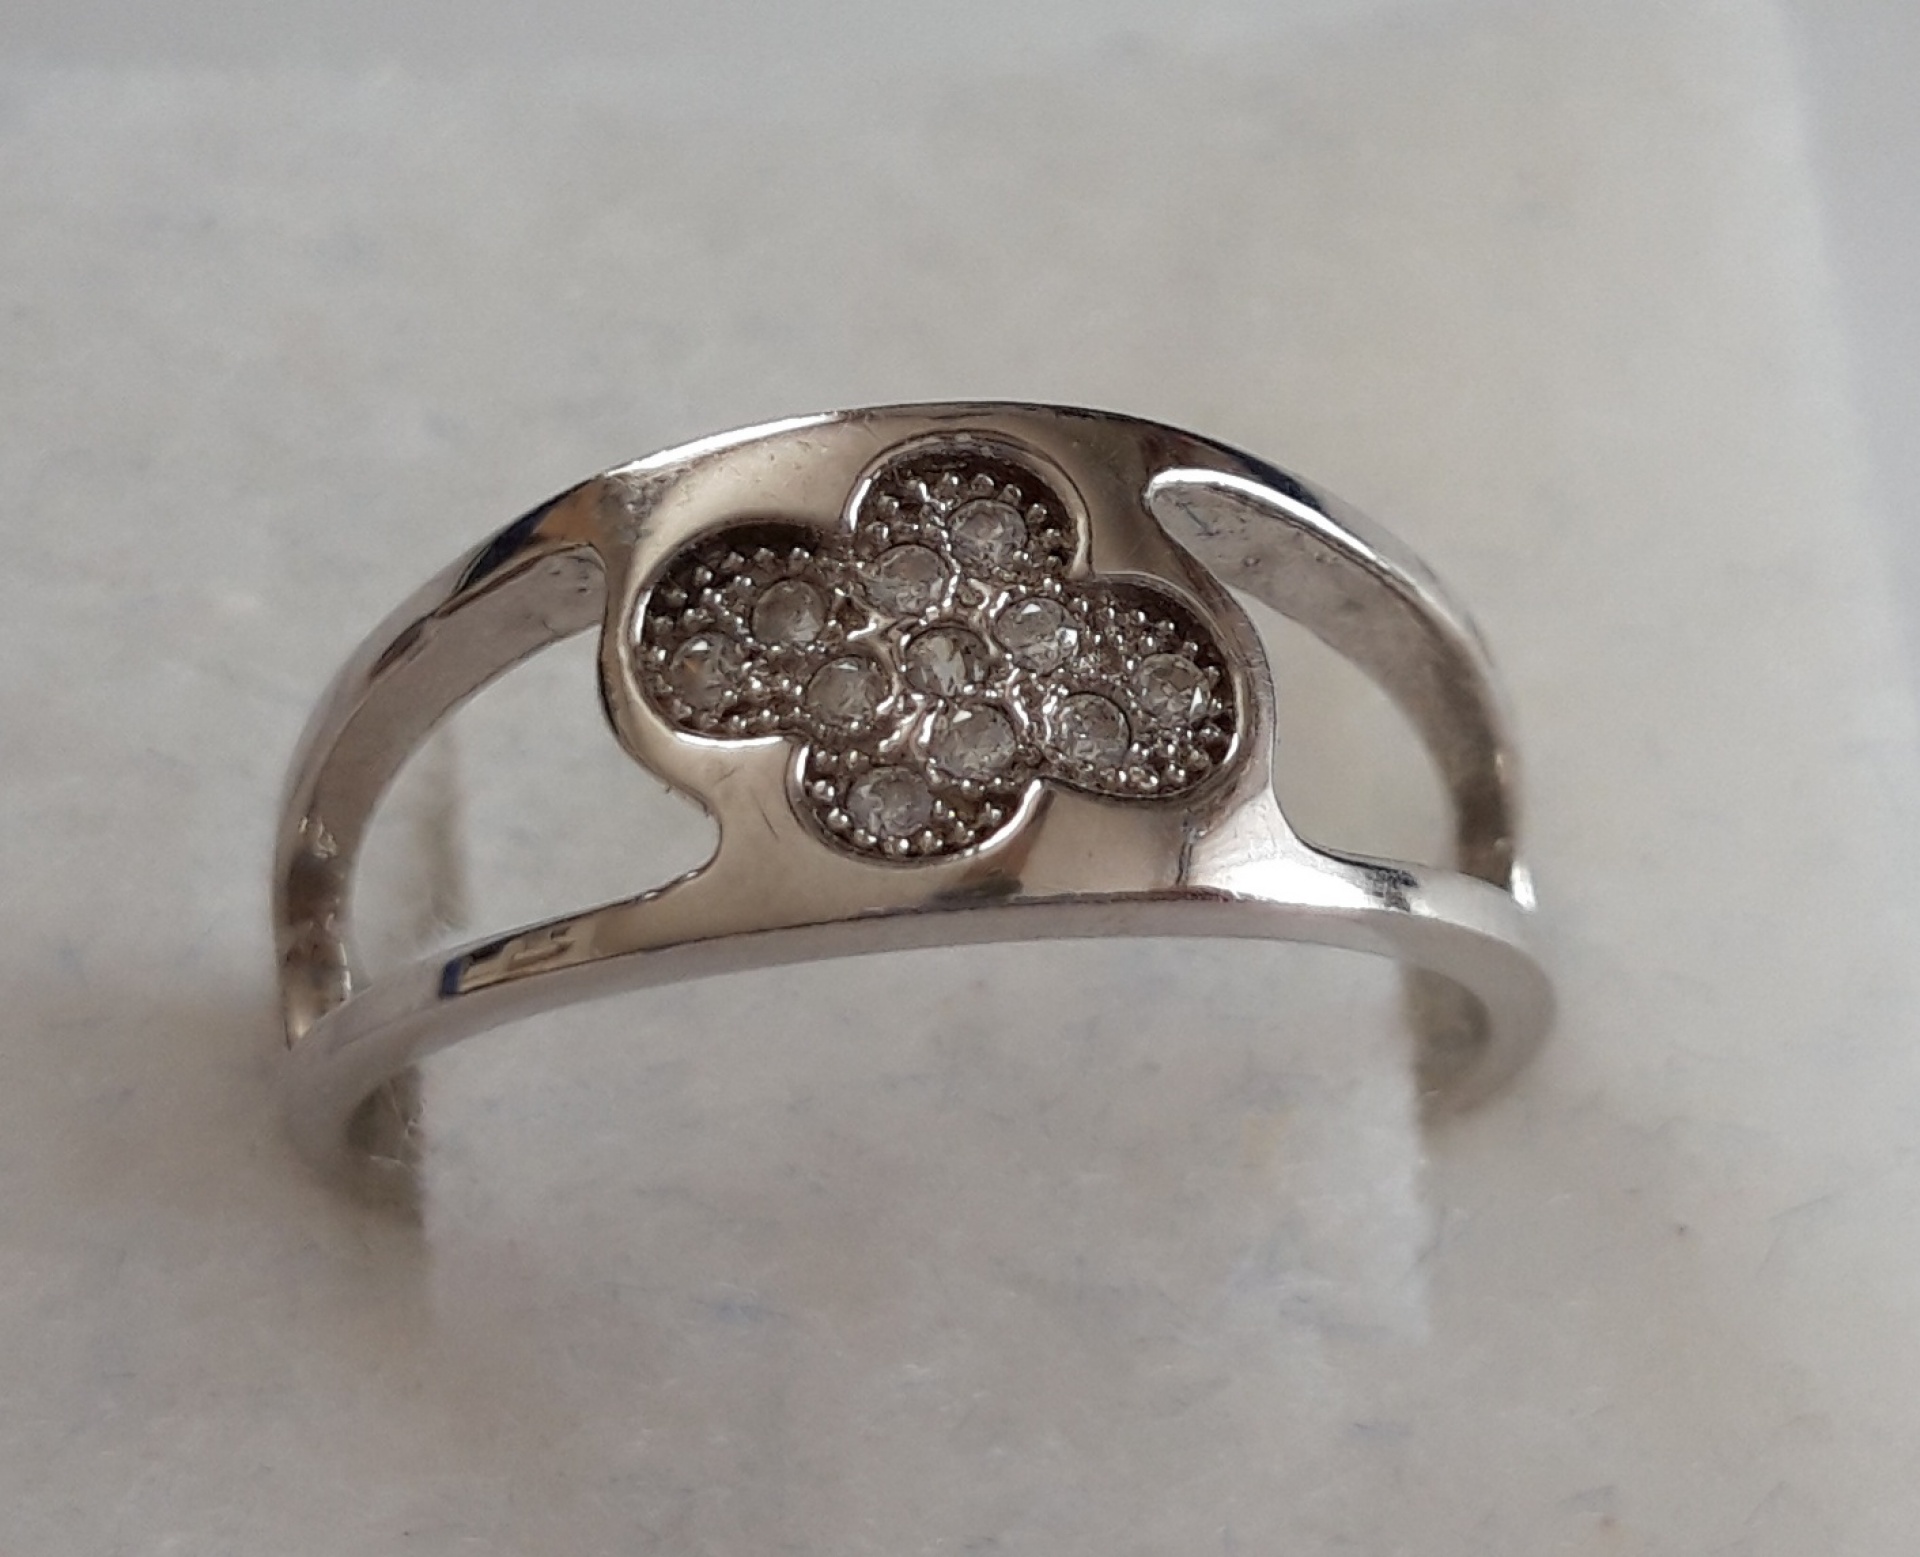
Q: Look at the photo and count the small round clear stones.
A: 11